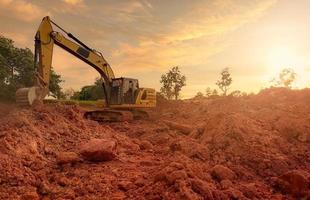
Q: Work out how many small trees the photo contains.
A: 3